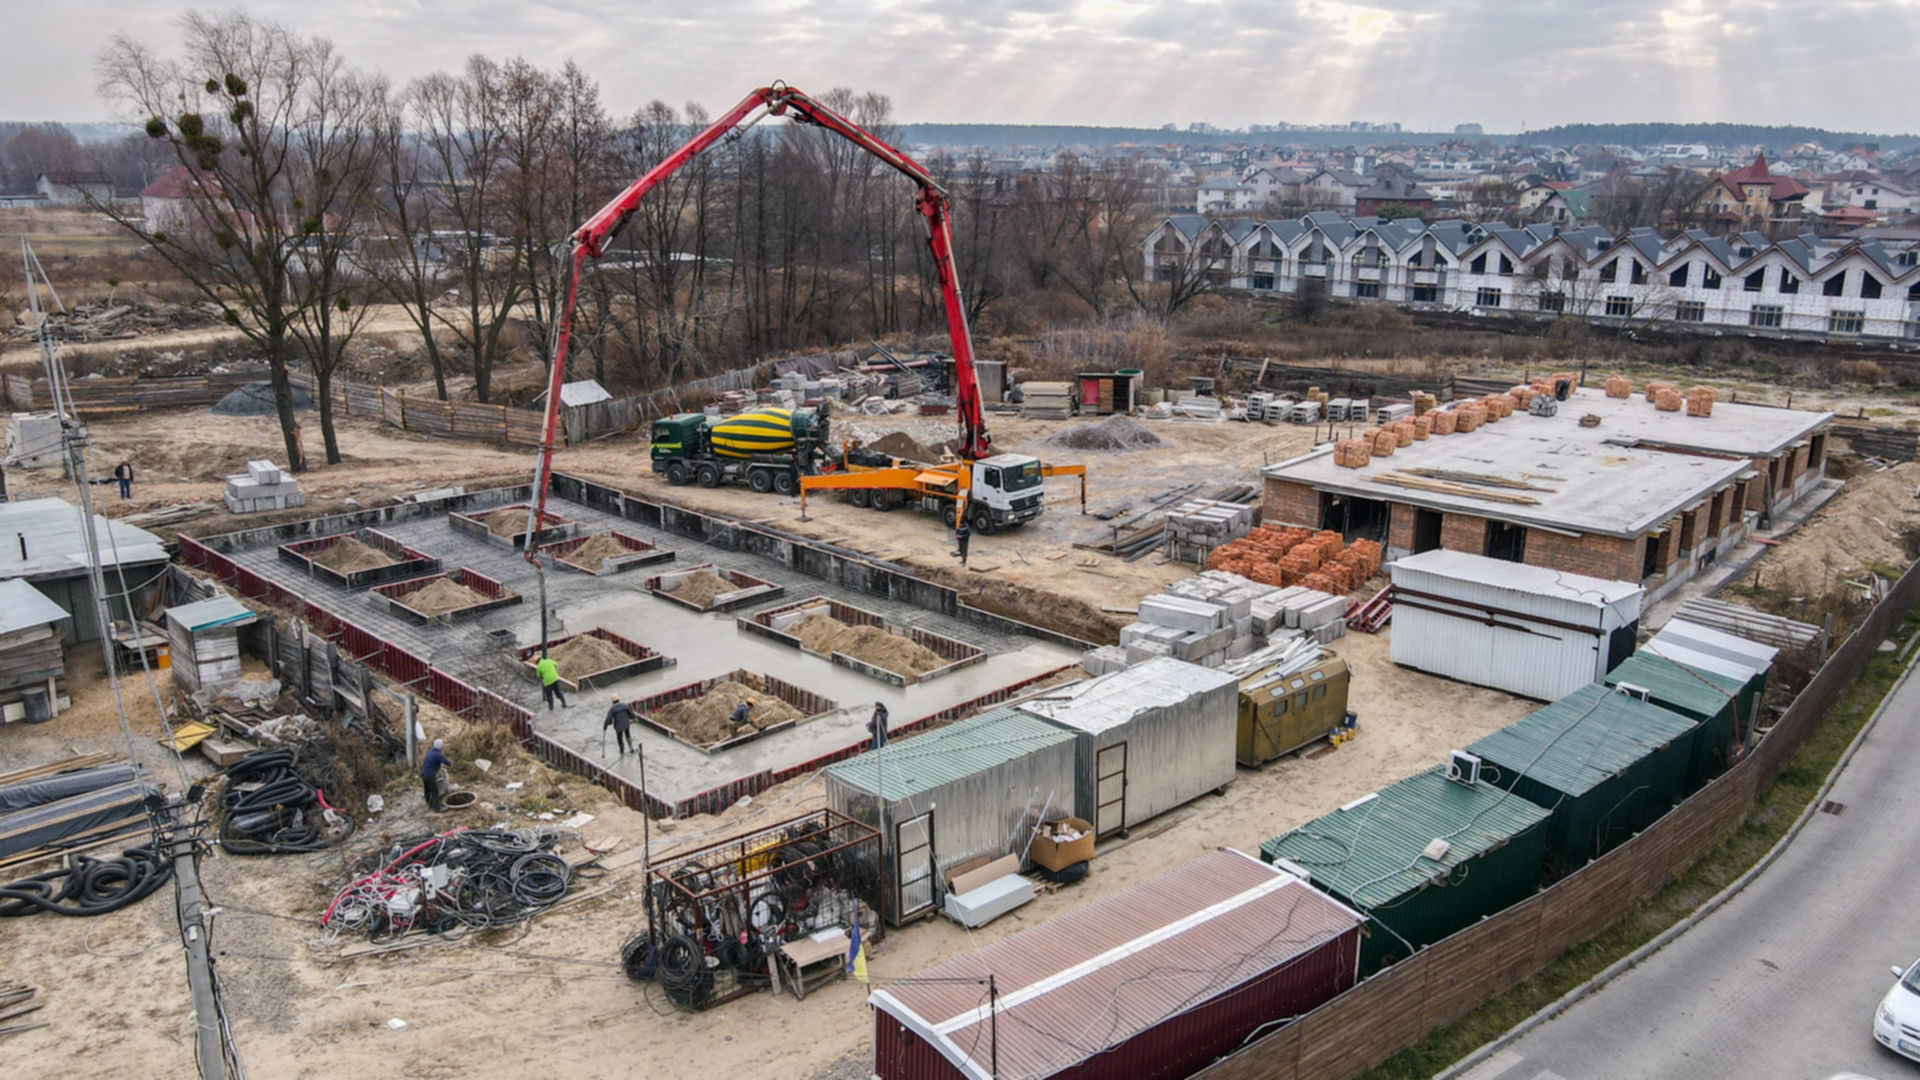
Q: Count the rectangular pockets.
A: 8